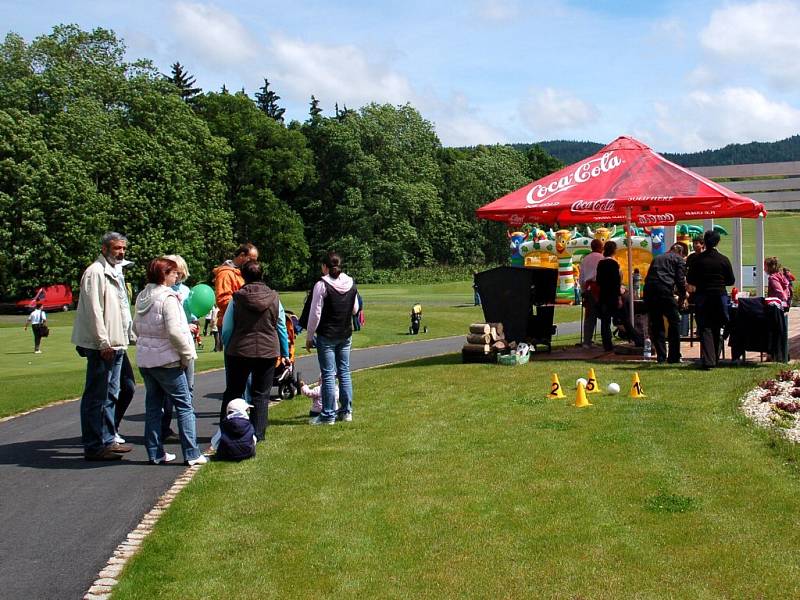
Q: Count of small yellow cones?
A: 4